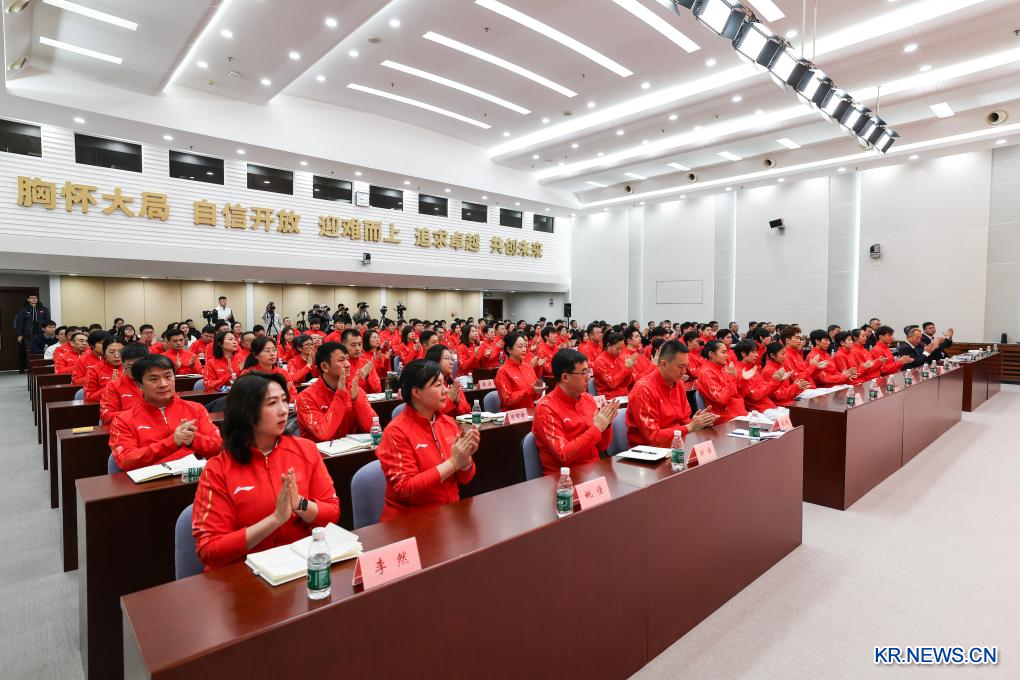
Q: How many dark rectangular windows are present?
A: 10